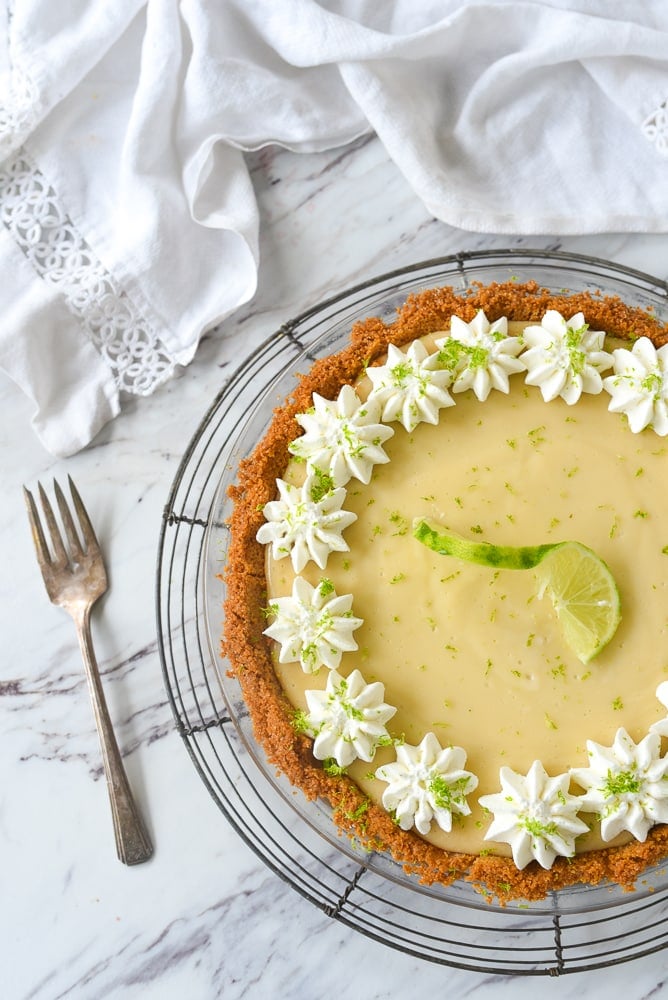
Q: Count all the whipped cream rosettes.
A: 12